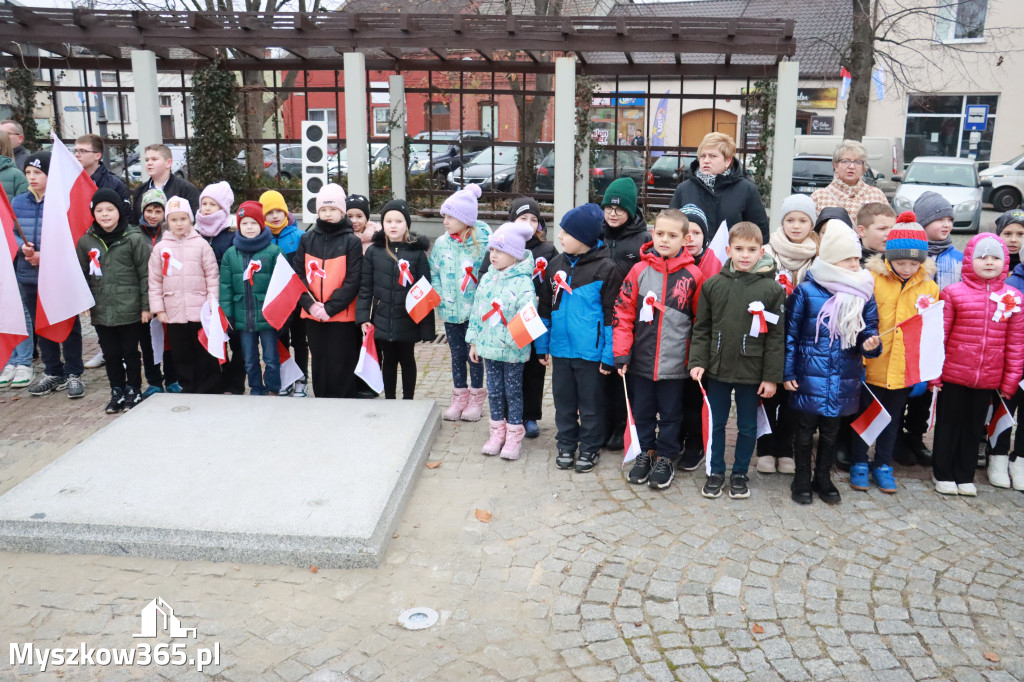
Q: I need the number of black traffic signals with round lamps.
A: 0